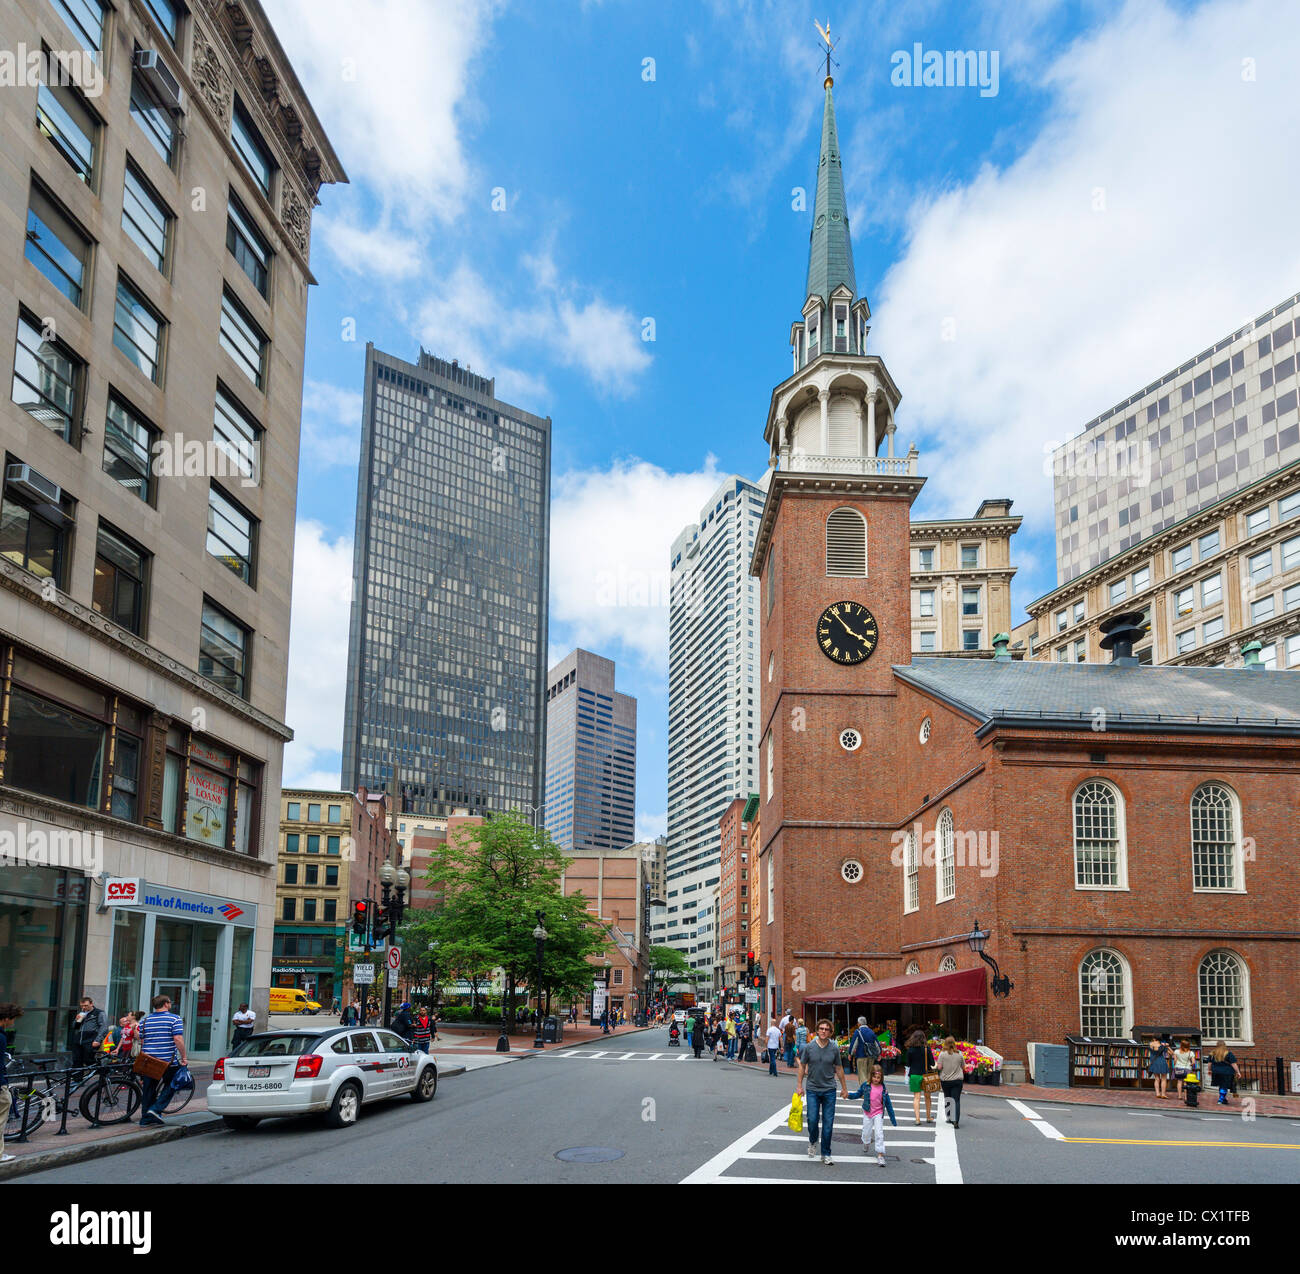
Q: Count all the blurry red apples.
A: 0